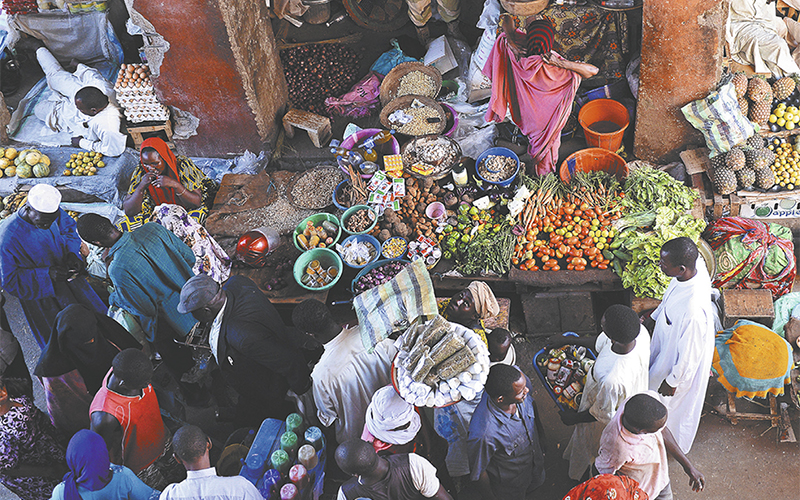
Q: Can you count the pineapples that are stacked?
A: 12